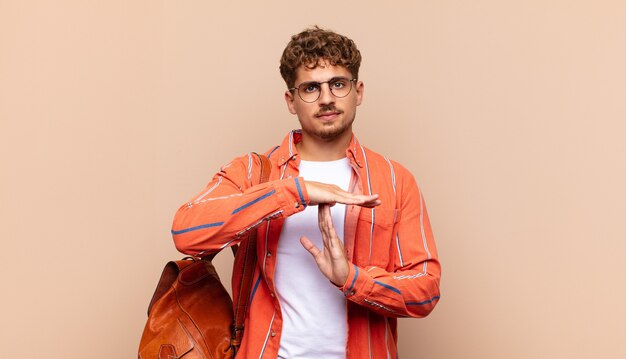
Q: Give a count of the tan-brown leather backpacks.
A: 1